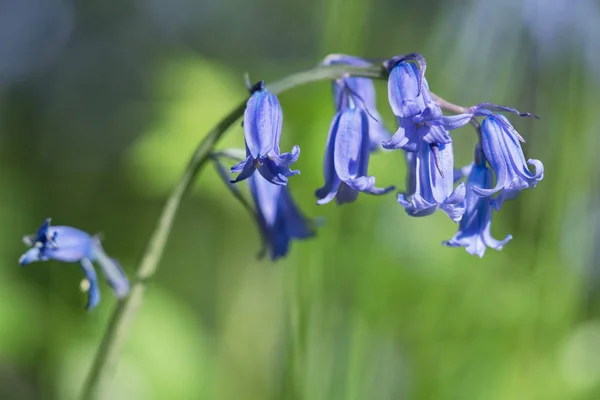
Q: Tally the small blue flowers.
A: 9